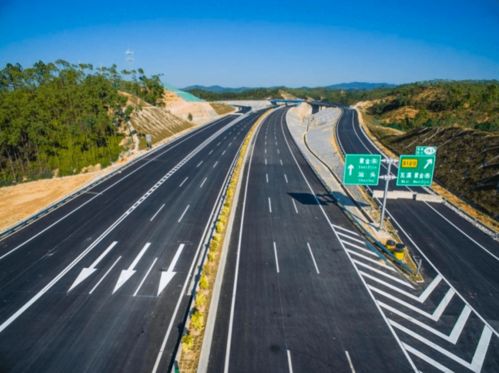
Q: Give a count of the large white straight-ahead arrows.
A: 3